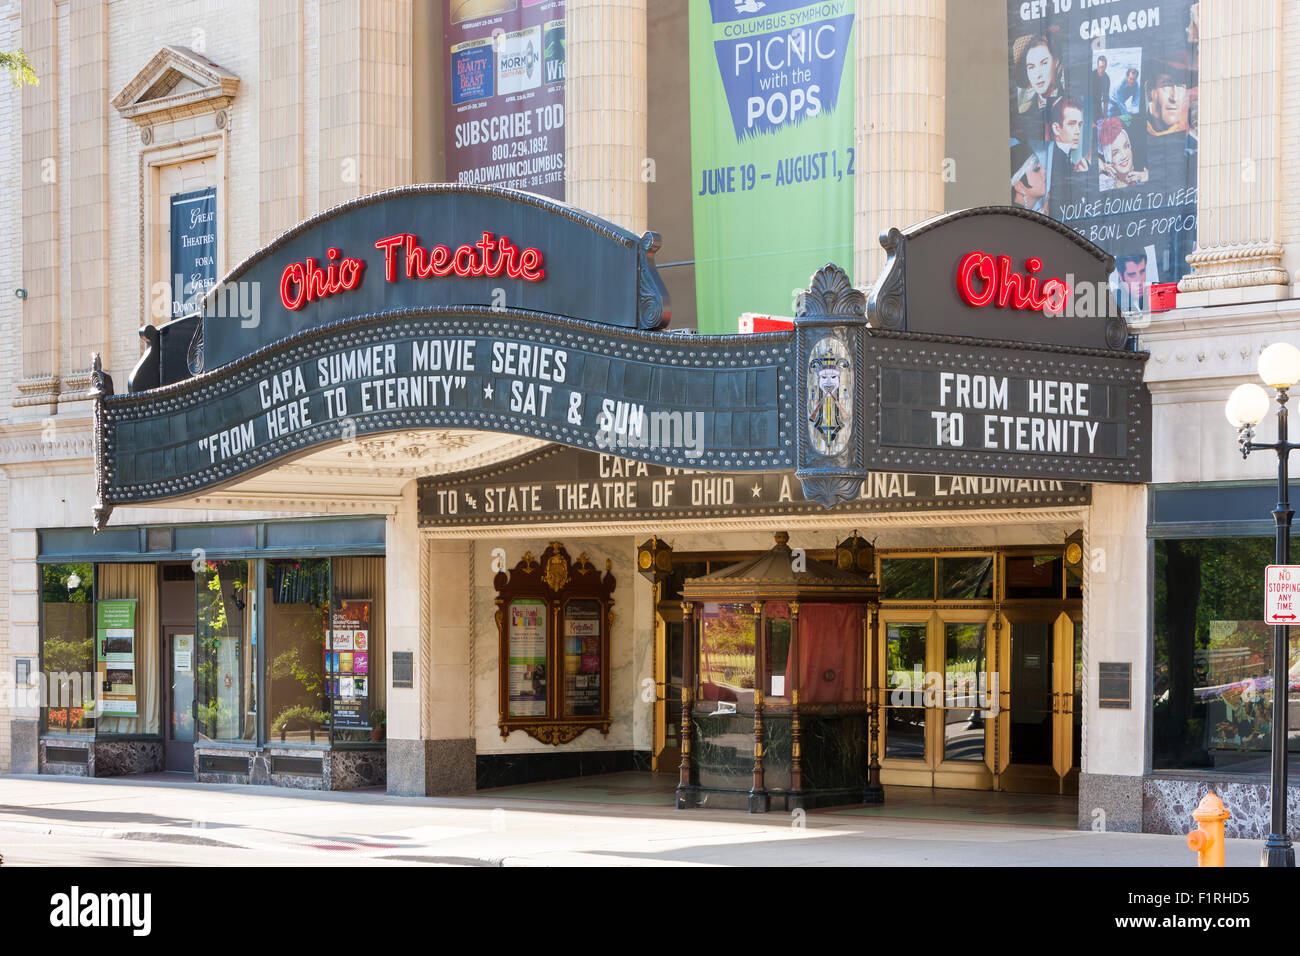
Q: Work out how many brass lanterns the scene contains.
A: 3